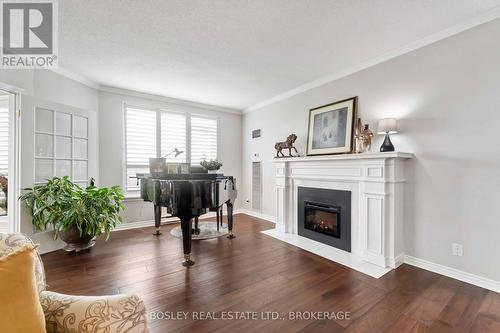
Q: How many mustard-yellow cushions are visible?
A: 1